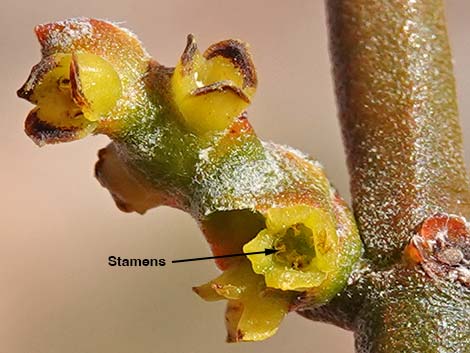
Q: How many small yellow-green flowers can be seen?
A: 4